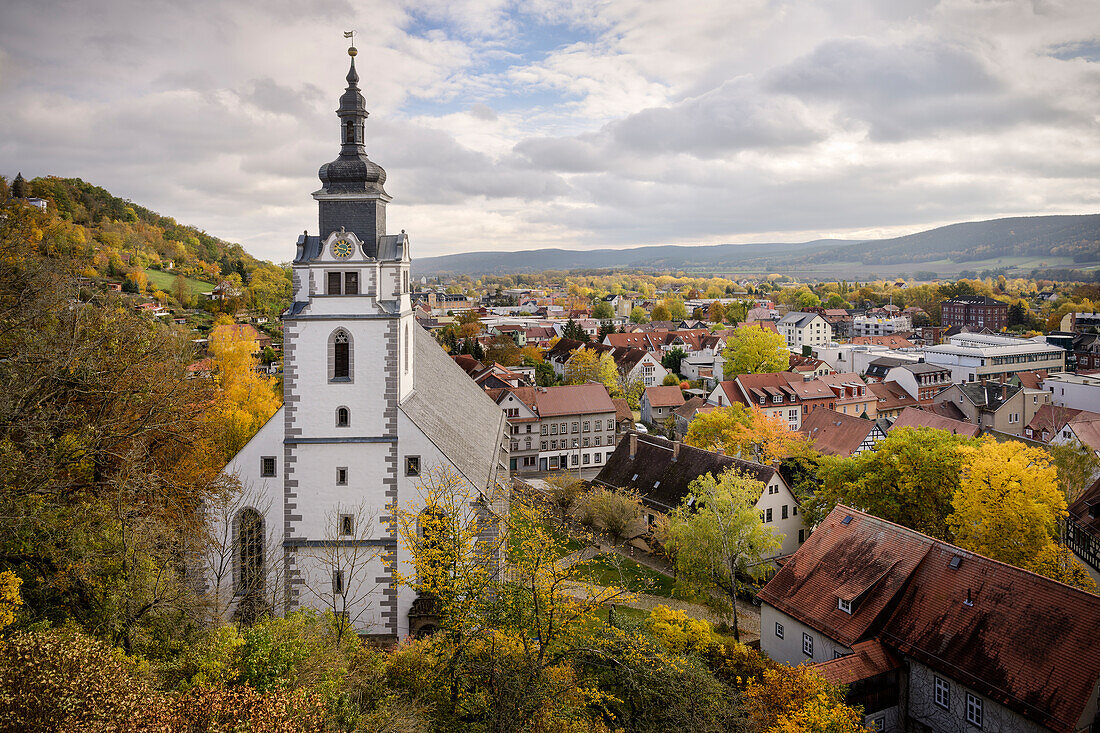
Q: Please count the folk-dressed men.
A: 0